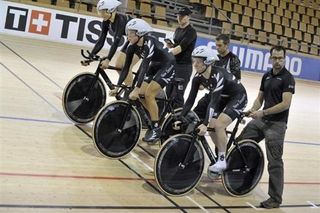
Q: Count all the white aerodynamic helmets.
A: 3